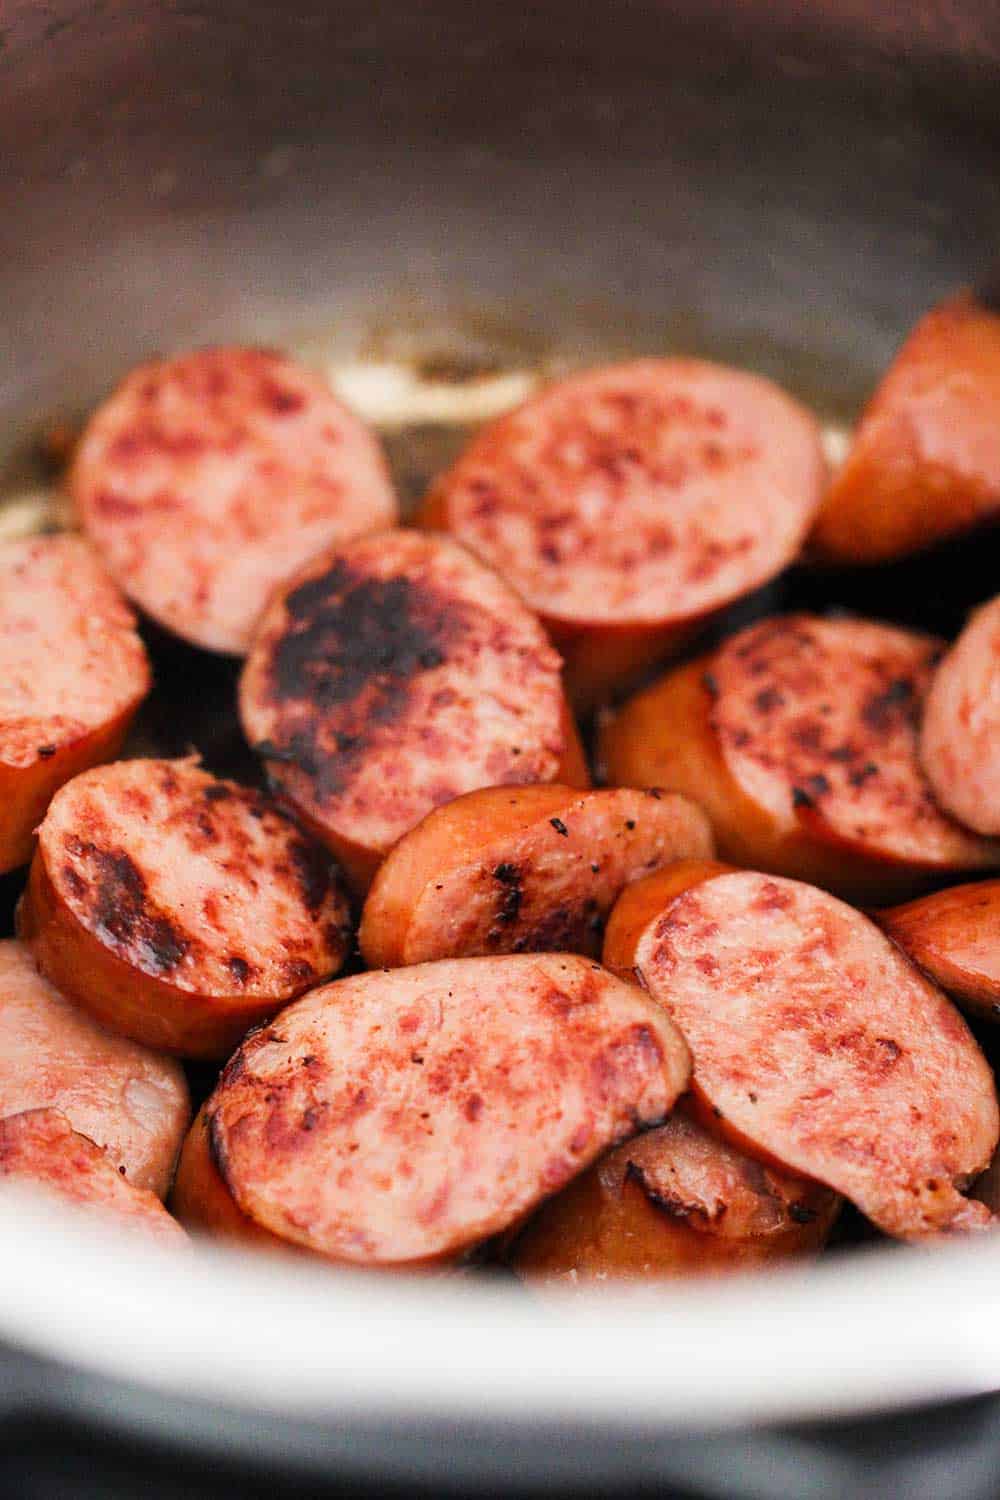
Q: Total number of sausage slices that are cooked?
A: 15